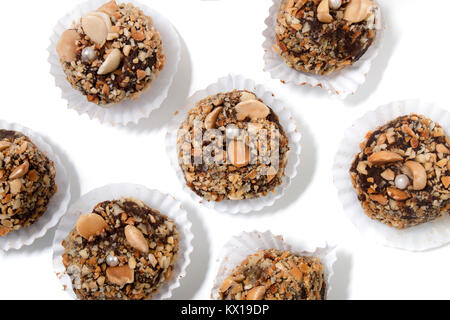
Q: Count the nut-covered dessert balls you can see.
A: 7